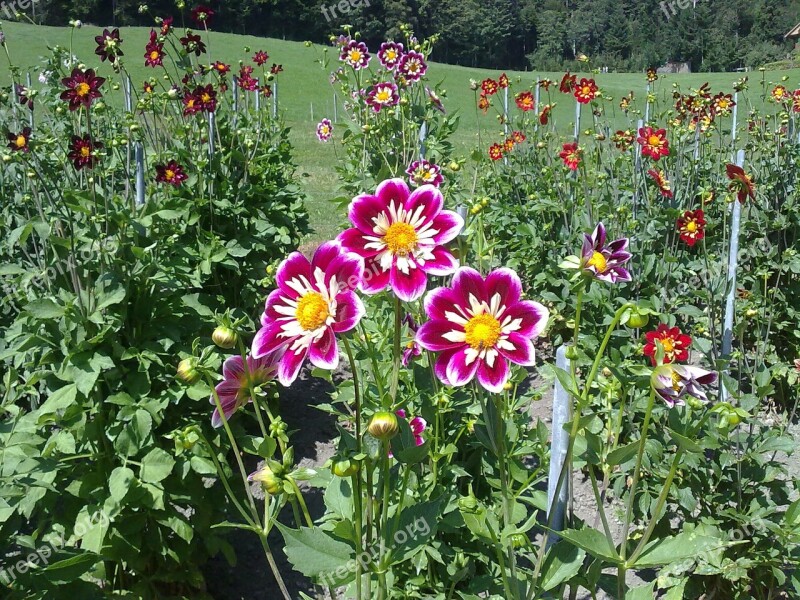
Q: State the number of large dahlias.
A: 3